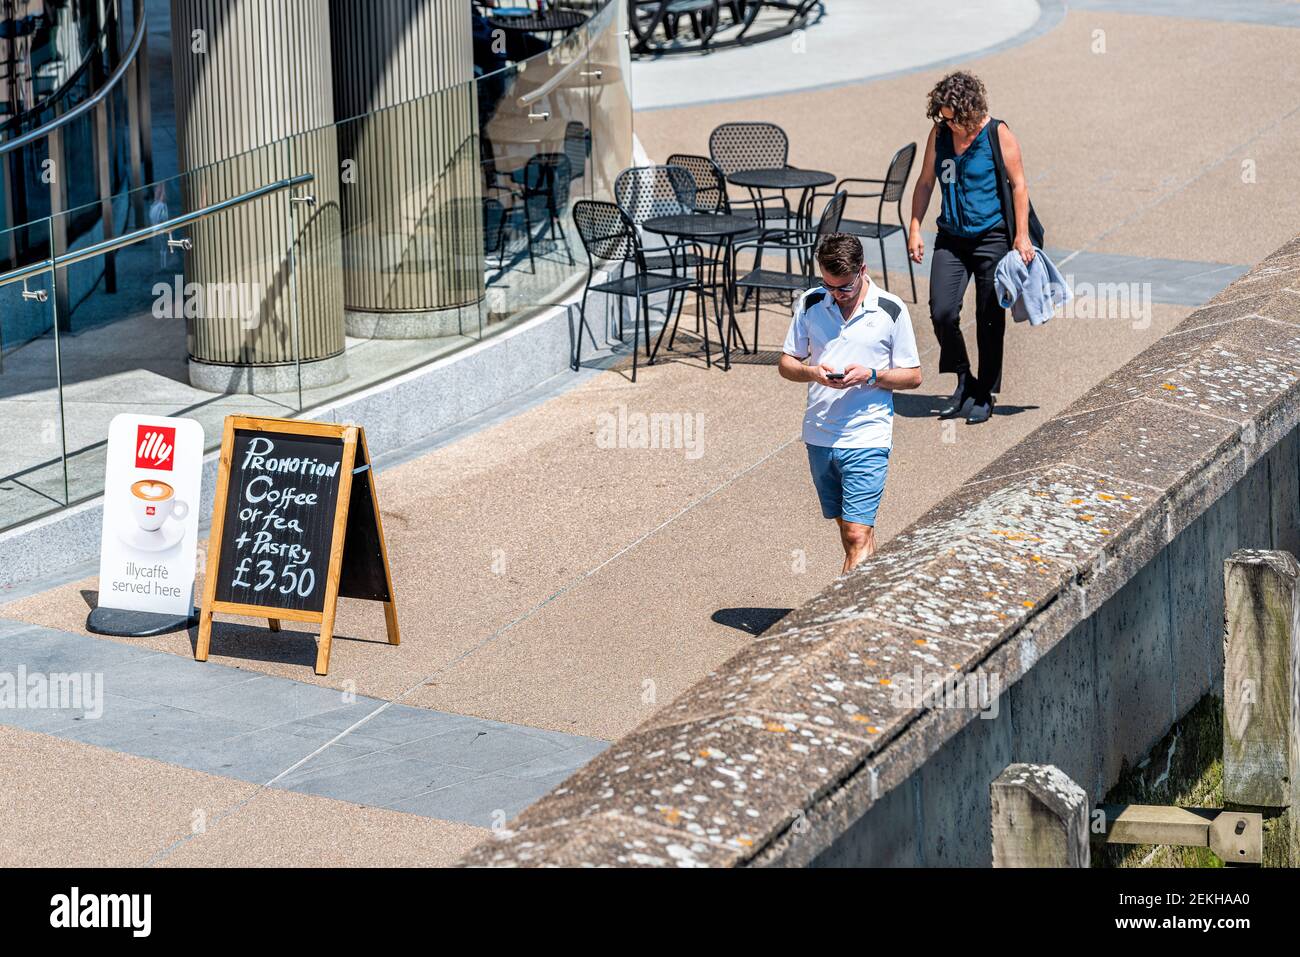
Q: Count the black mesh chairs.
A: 6